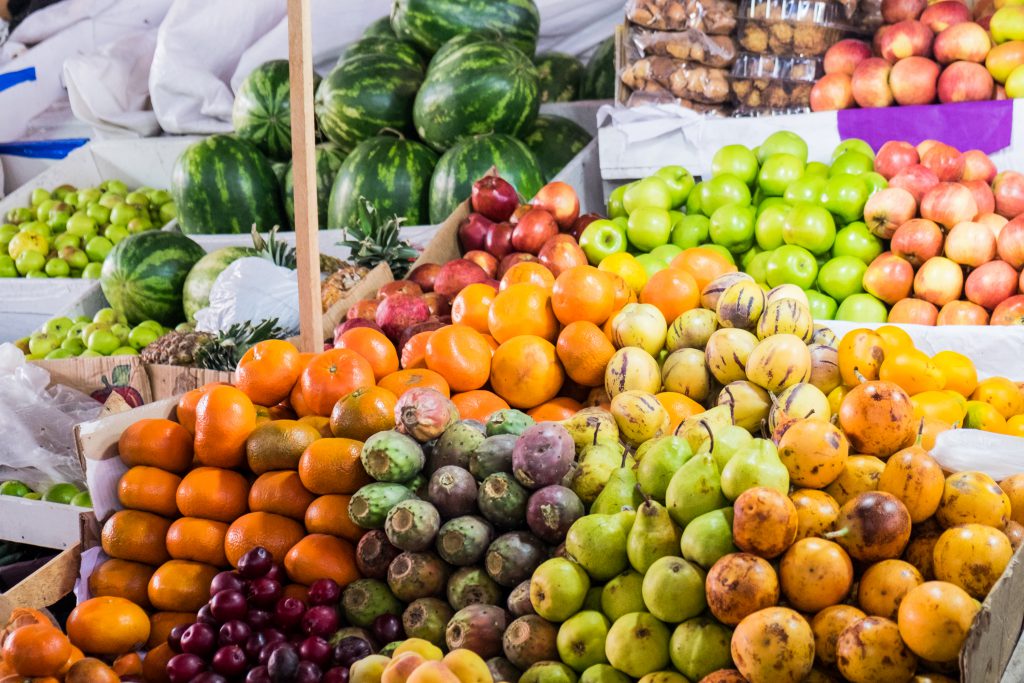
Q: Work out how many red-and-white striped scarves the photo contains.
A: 0